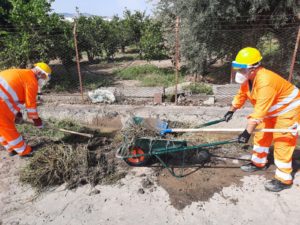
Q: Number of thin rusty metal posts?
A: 3